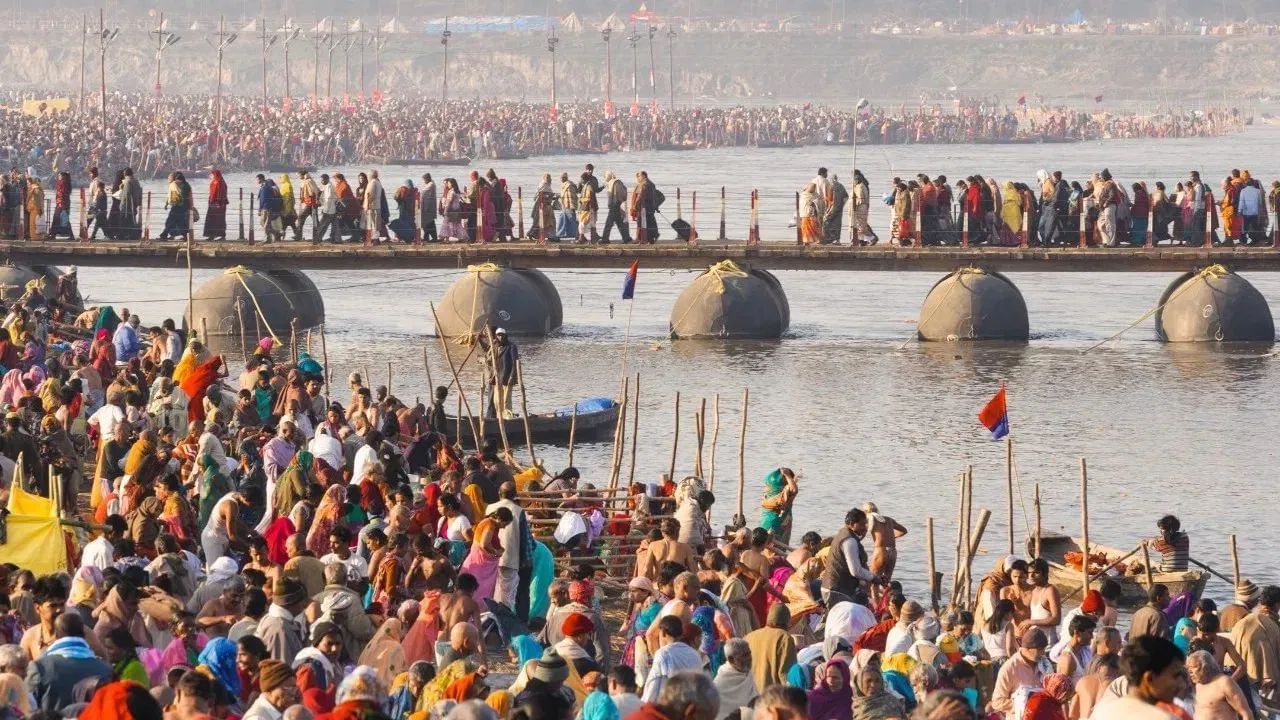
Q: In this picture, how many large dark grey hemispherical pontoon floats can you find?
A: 6